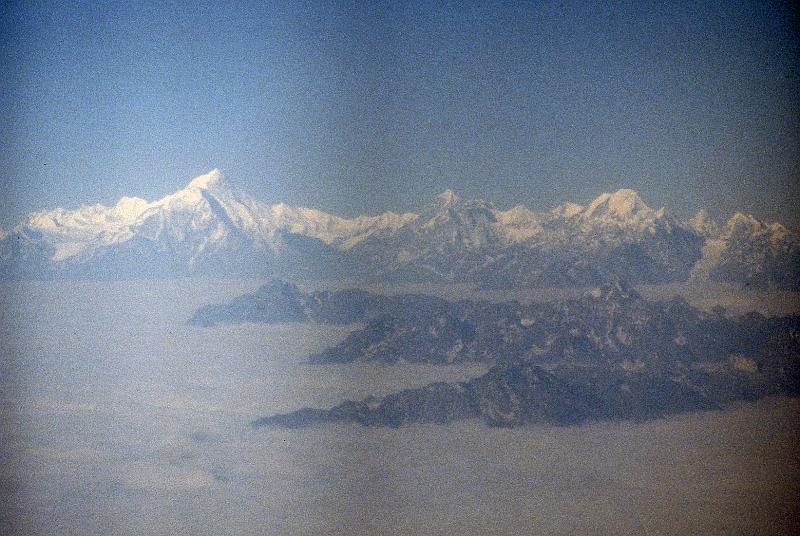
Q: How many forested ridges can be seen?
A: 3